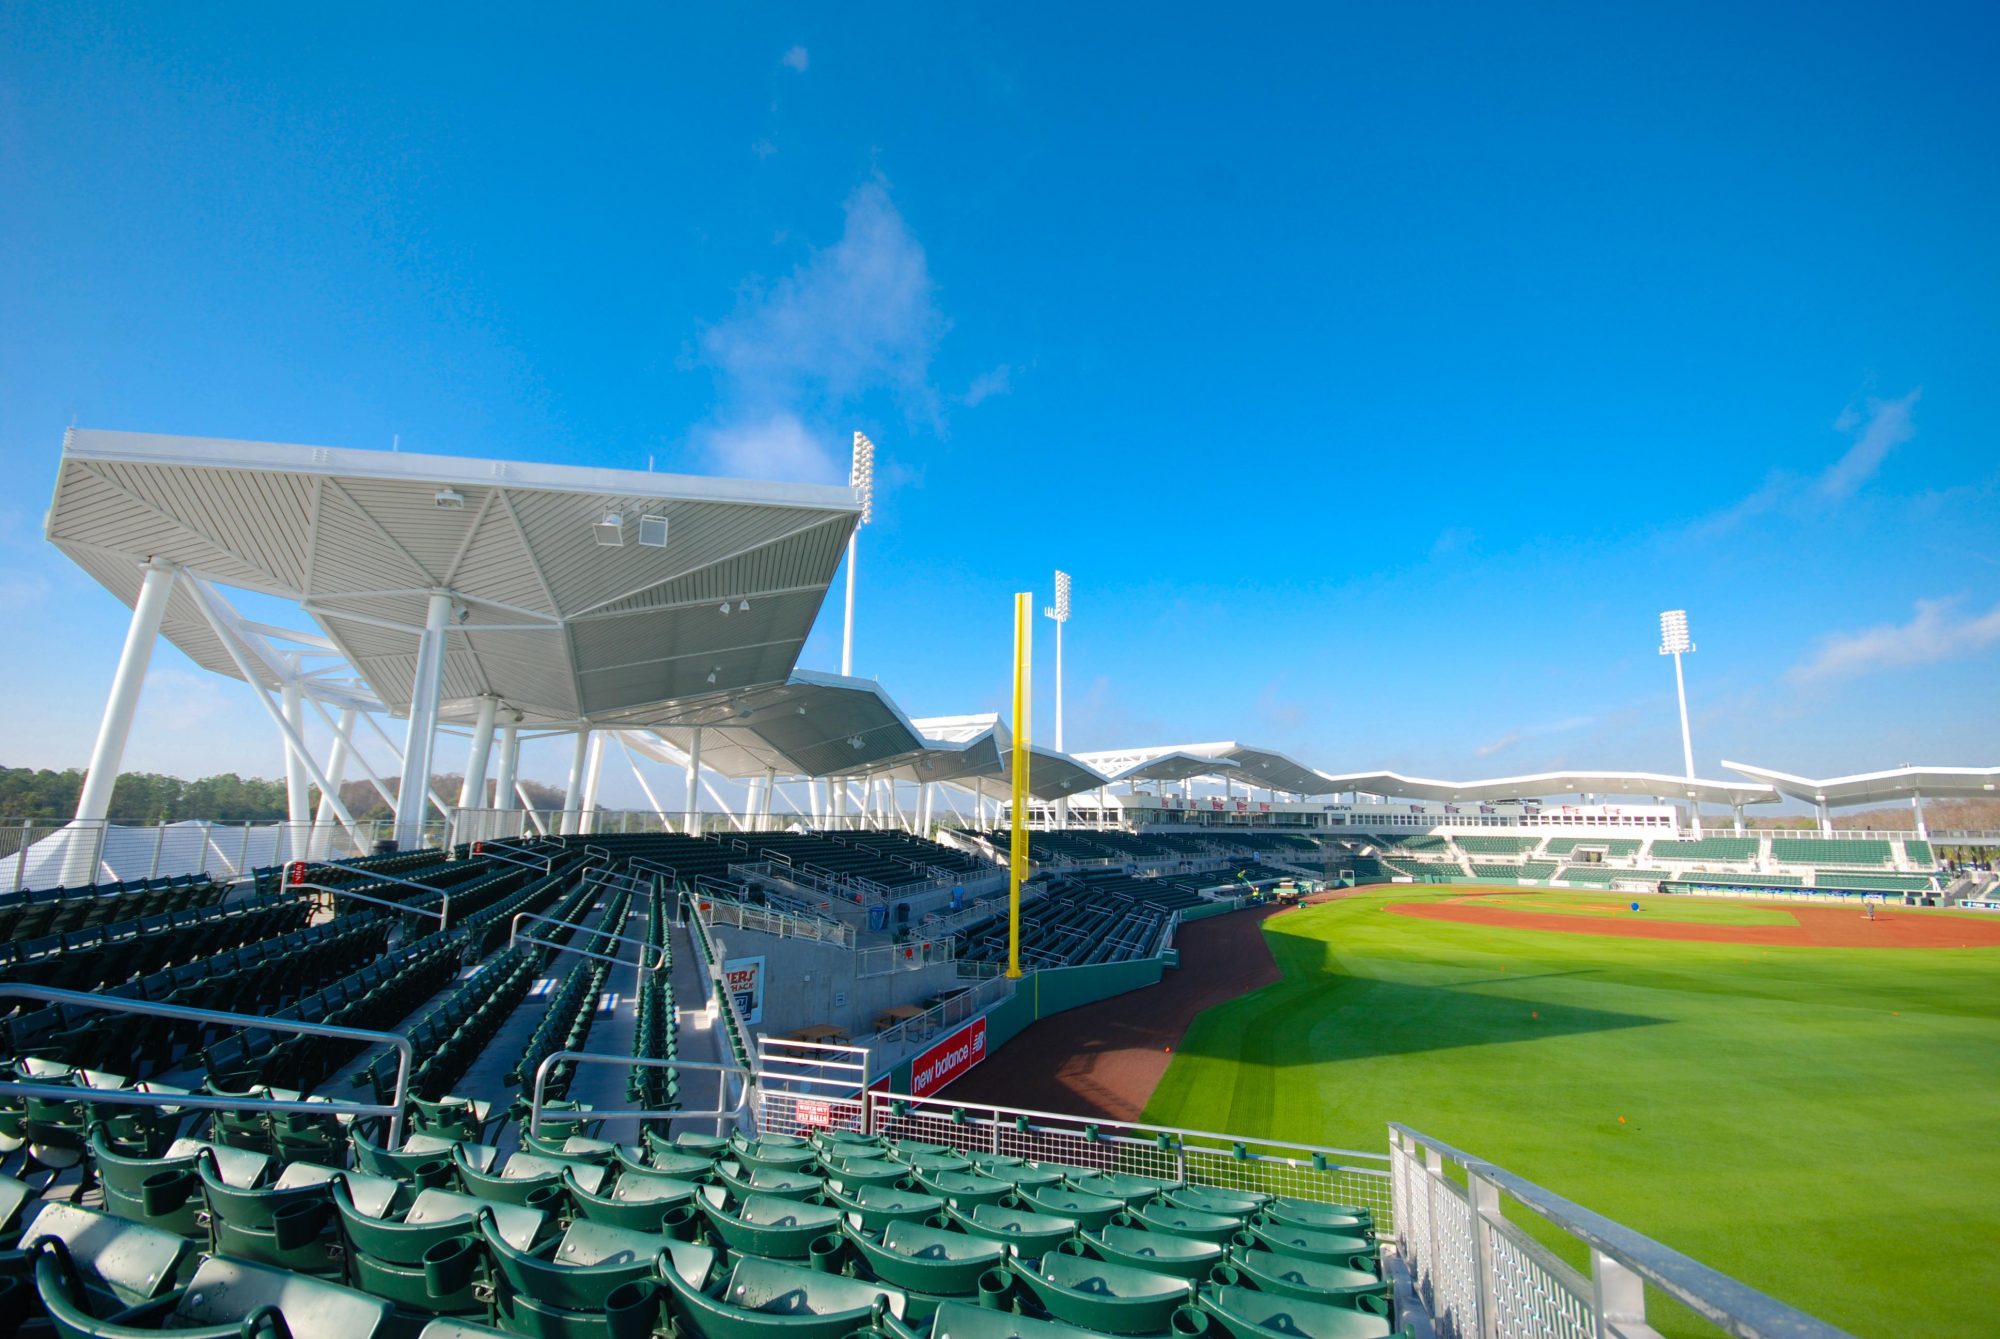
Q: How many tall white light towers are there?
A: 3